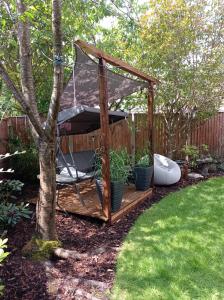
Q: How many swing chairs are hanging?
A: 1